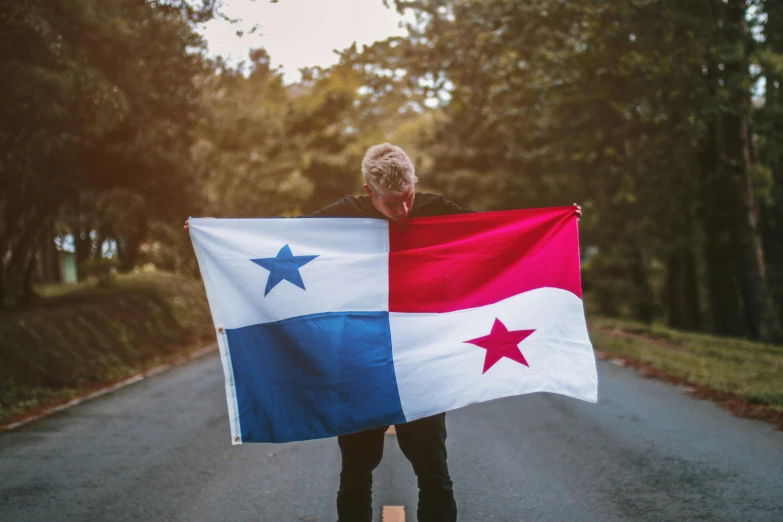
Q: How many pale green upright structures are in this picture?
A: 1